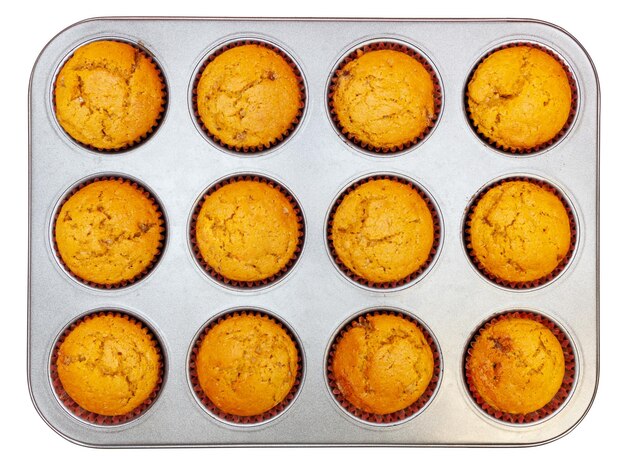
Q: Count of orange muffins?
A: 12